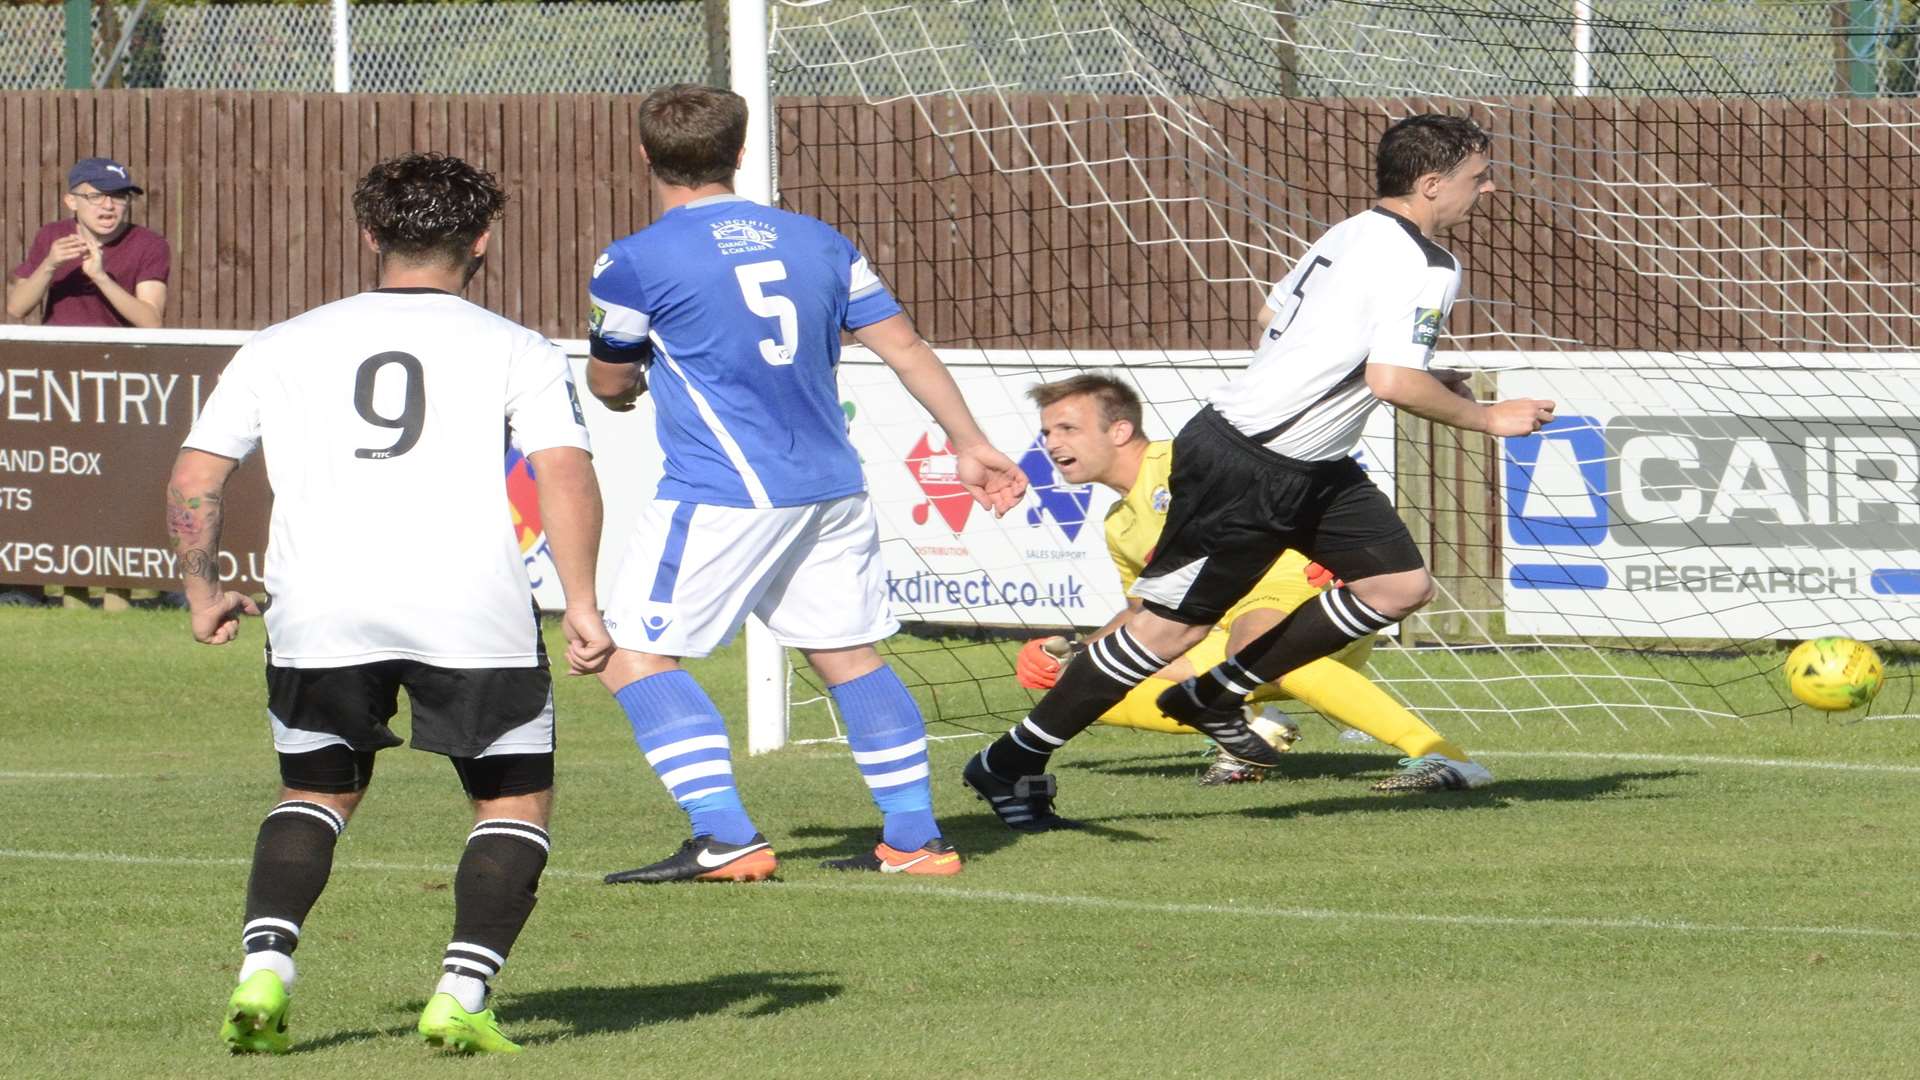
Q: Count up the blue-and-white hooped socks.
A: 2